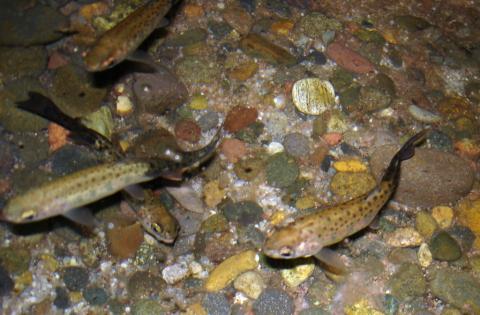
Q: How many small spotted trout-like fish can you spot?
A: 4